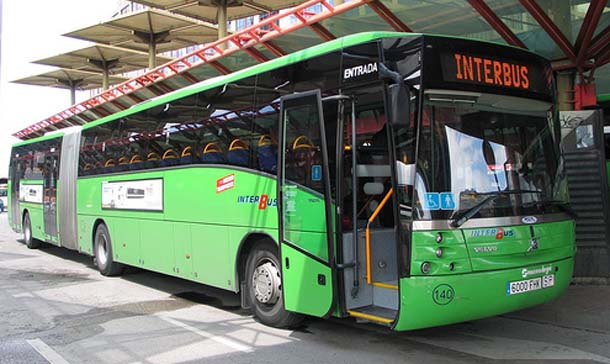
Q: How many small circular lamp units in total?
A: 4